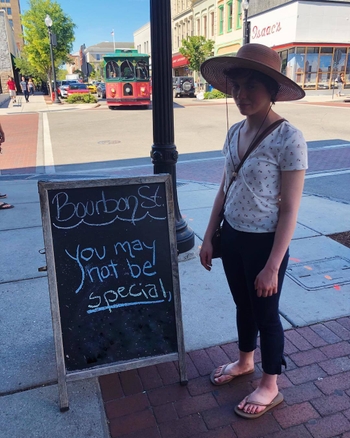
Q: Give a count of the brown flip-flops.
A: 2